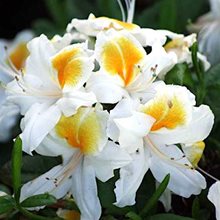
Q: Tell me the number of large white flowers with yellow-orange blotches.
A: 4